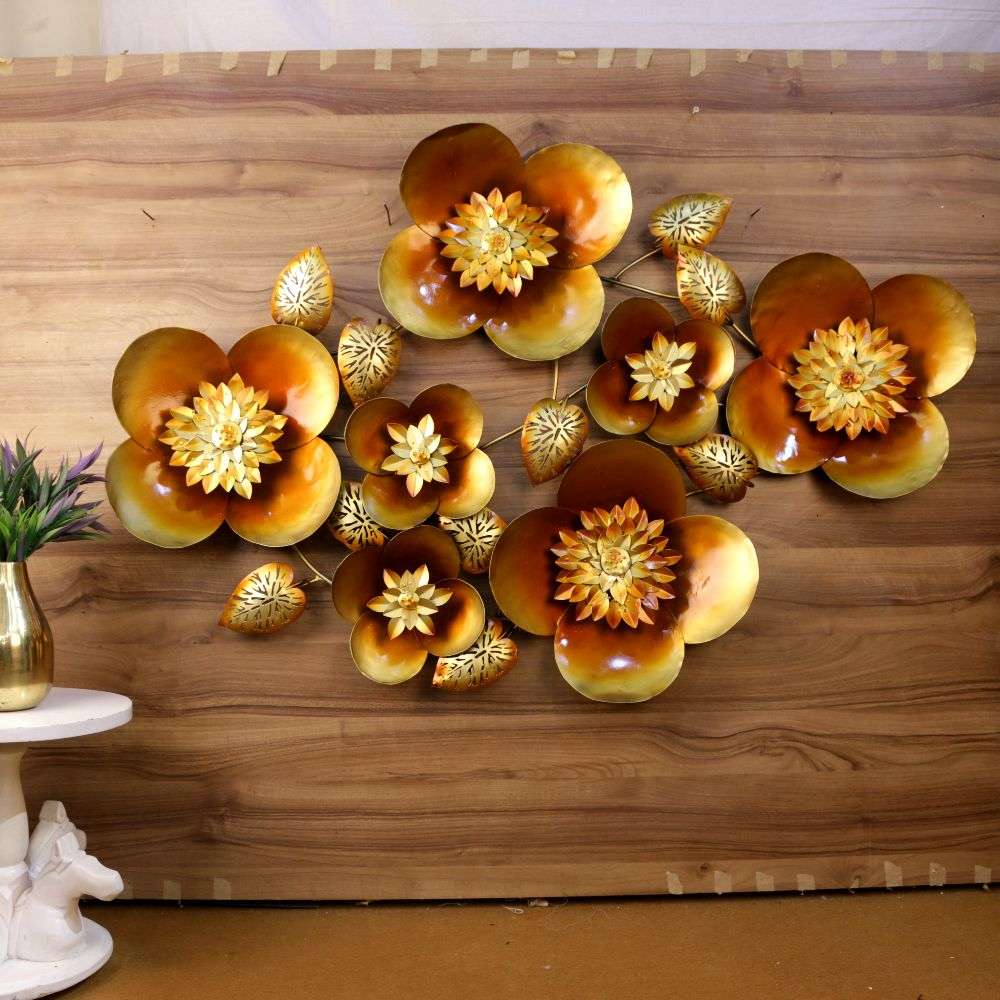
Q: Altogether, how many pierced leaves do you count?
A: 10